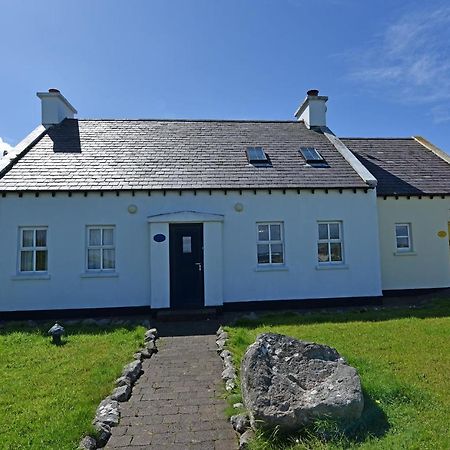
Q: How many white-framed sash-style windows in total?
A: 5